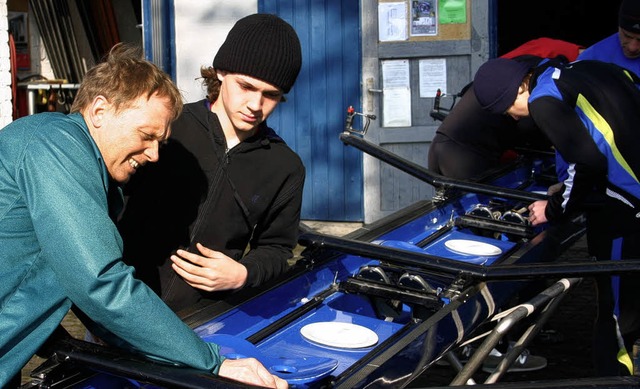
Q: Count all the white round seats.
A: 2